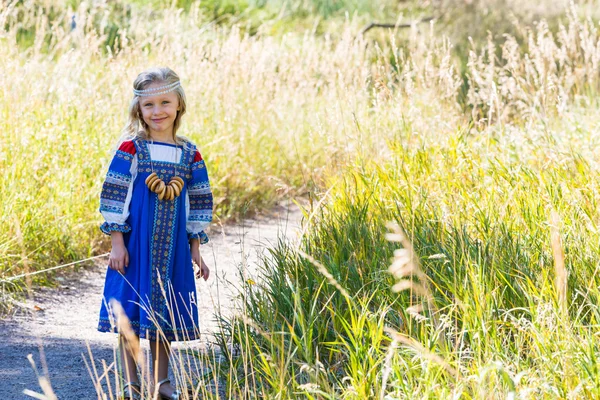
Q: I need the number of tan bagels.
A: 10